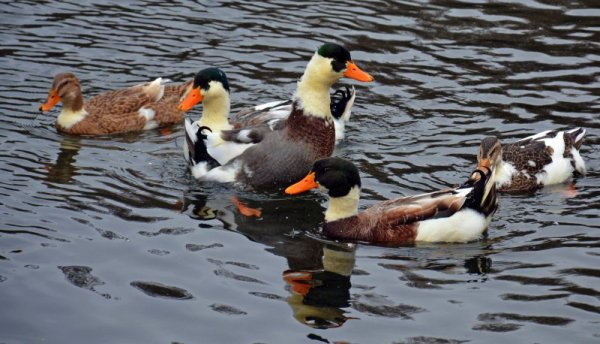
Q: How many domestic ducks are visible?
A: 5